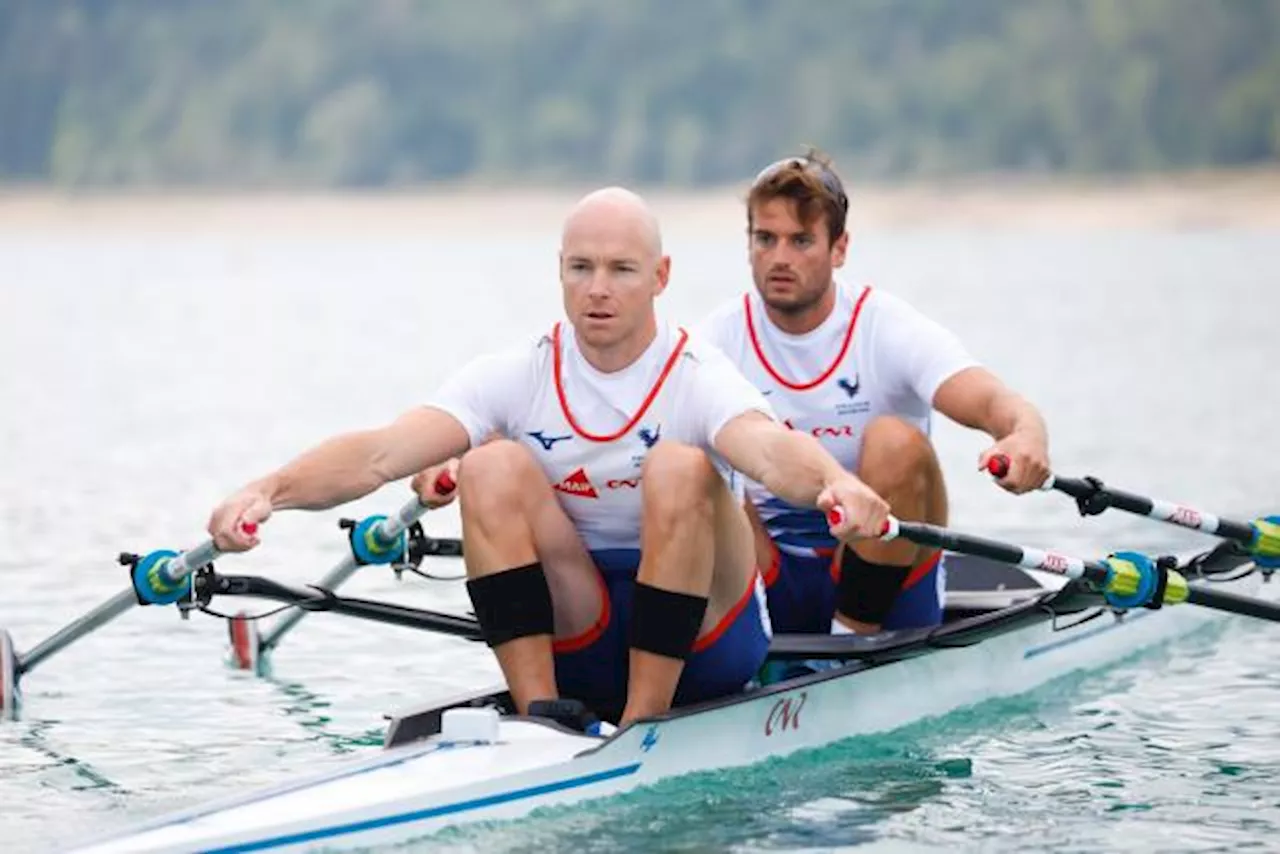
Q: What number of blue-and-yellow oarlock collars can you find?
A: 4